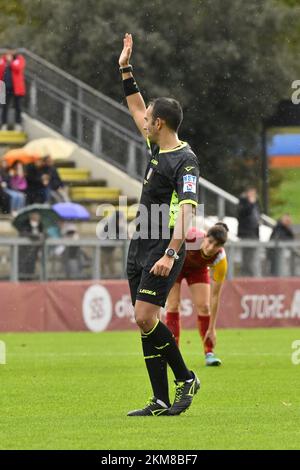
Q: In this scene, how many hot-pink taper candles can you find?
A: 0